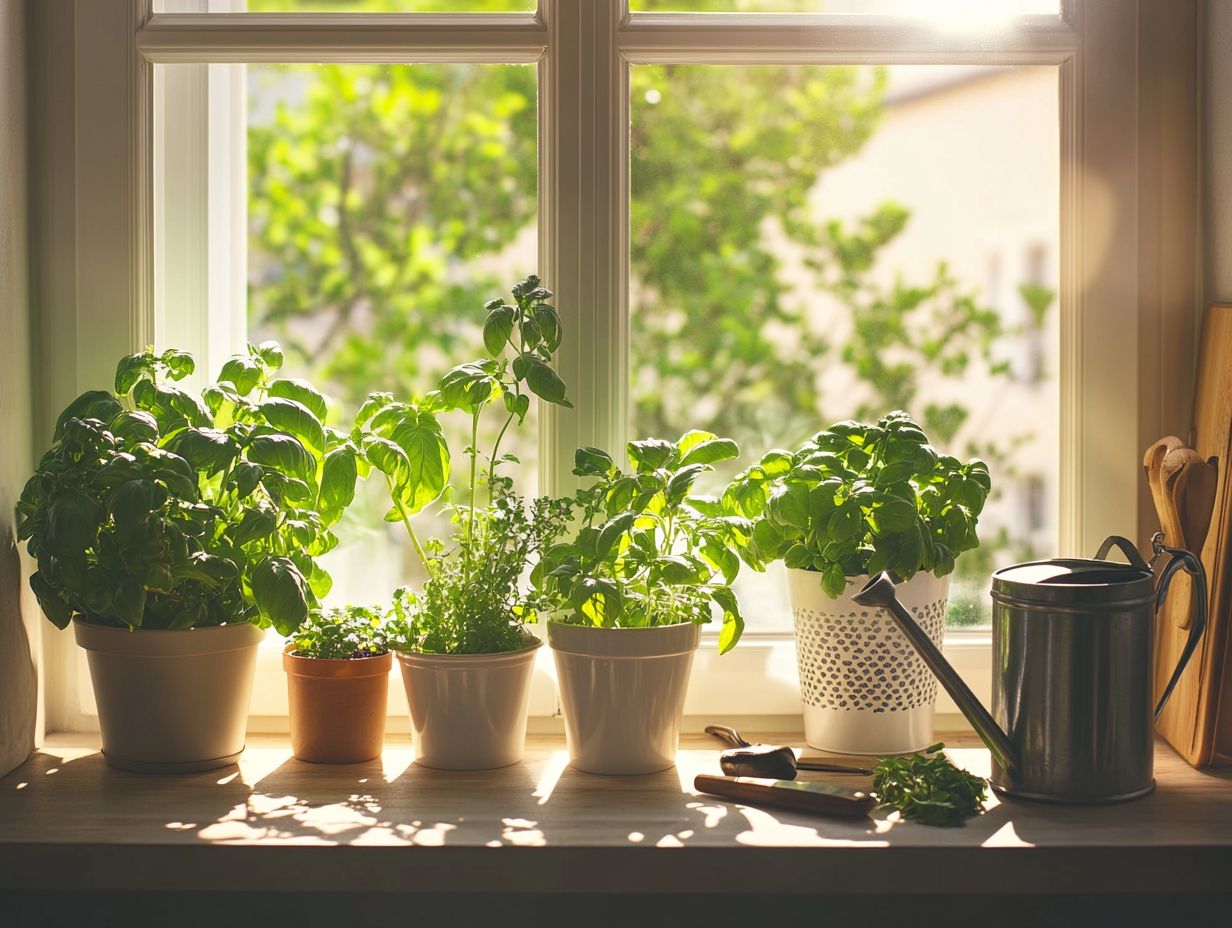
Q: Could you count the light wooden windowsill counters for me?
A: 1